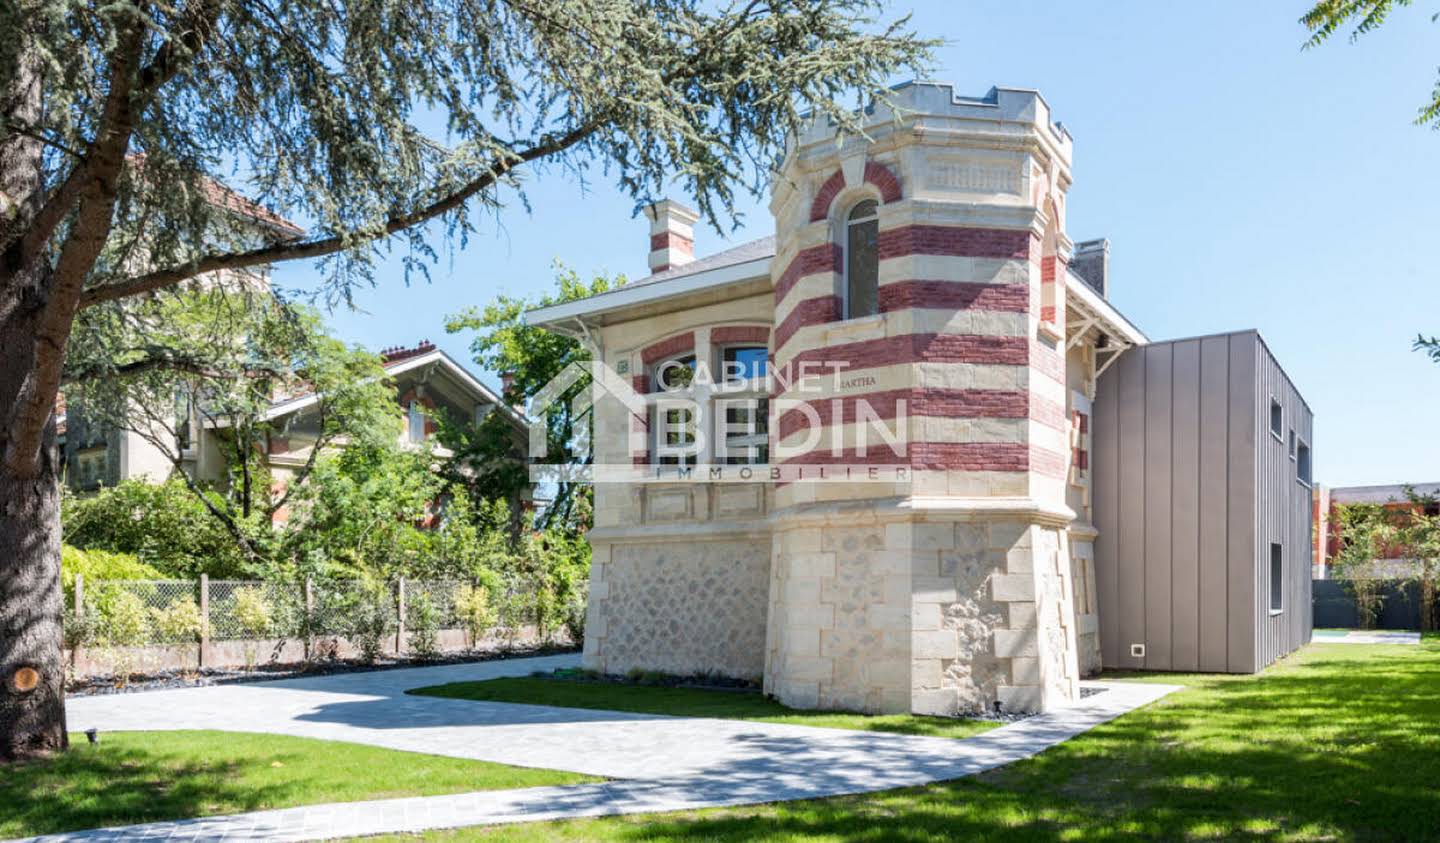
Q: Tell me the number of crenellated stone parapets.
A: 1